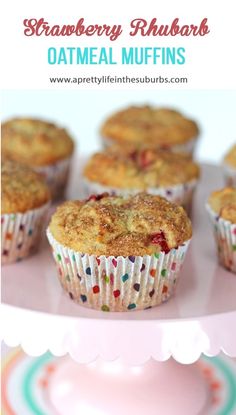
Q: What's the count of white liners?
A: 7